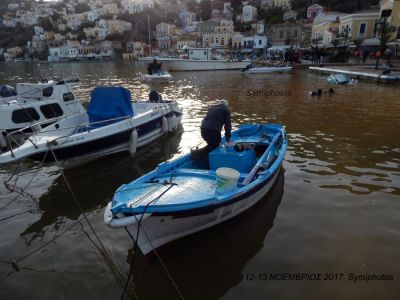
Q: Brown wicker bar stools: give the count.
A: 0